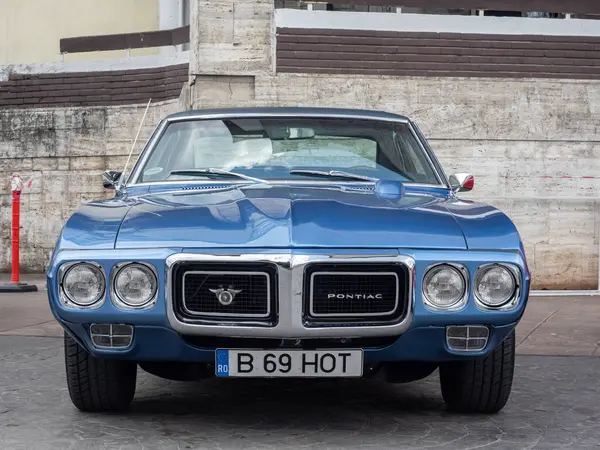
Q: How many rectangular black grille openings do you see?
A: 2